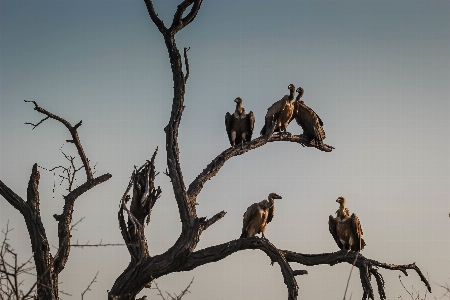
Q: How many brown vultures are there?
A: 5